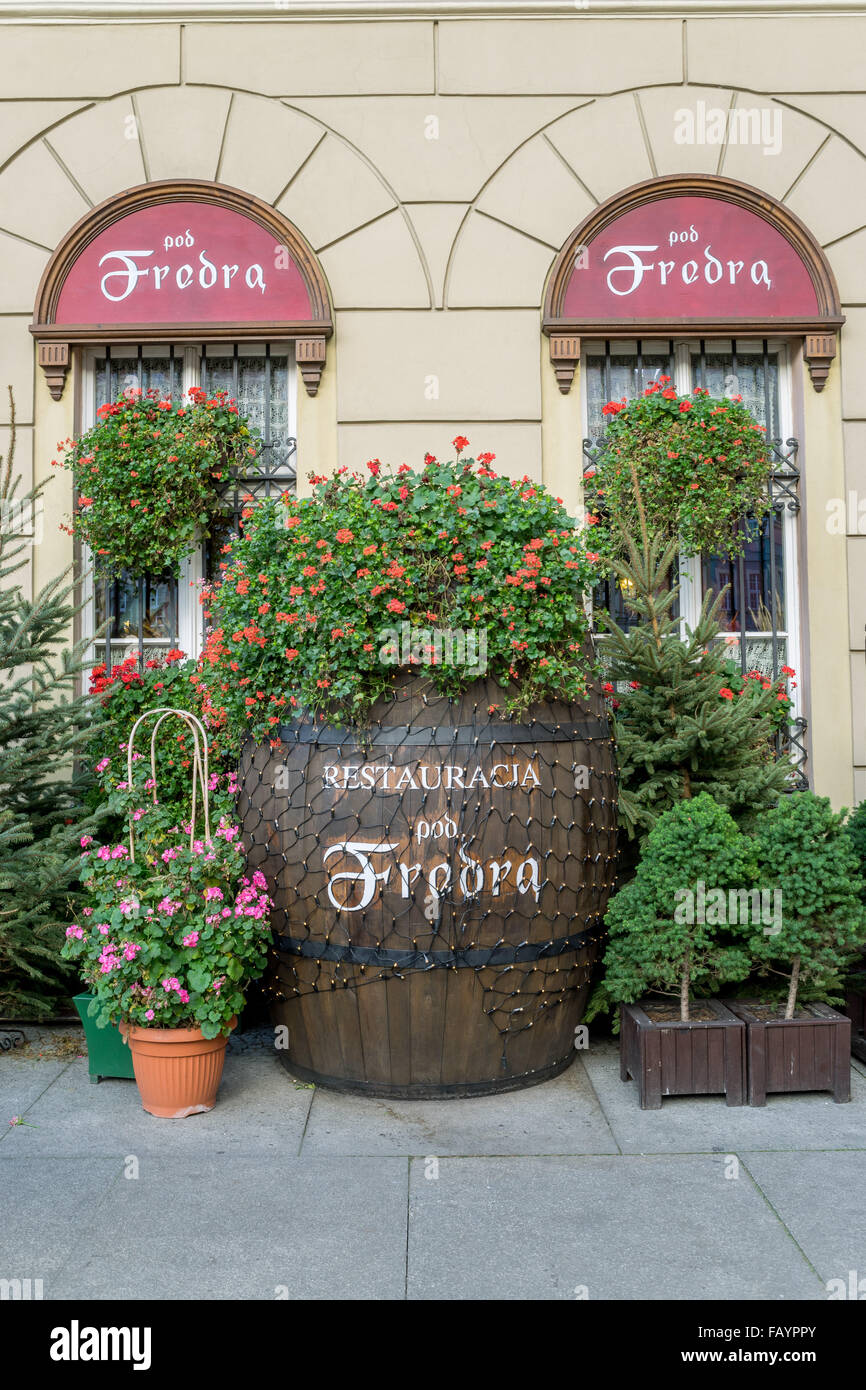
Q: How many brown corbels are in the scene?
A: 4